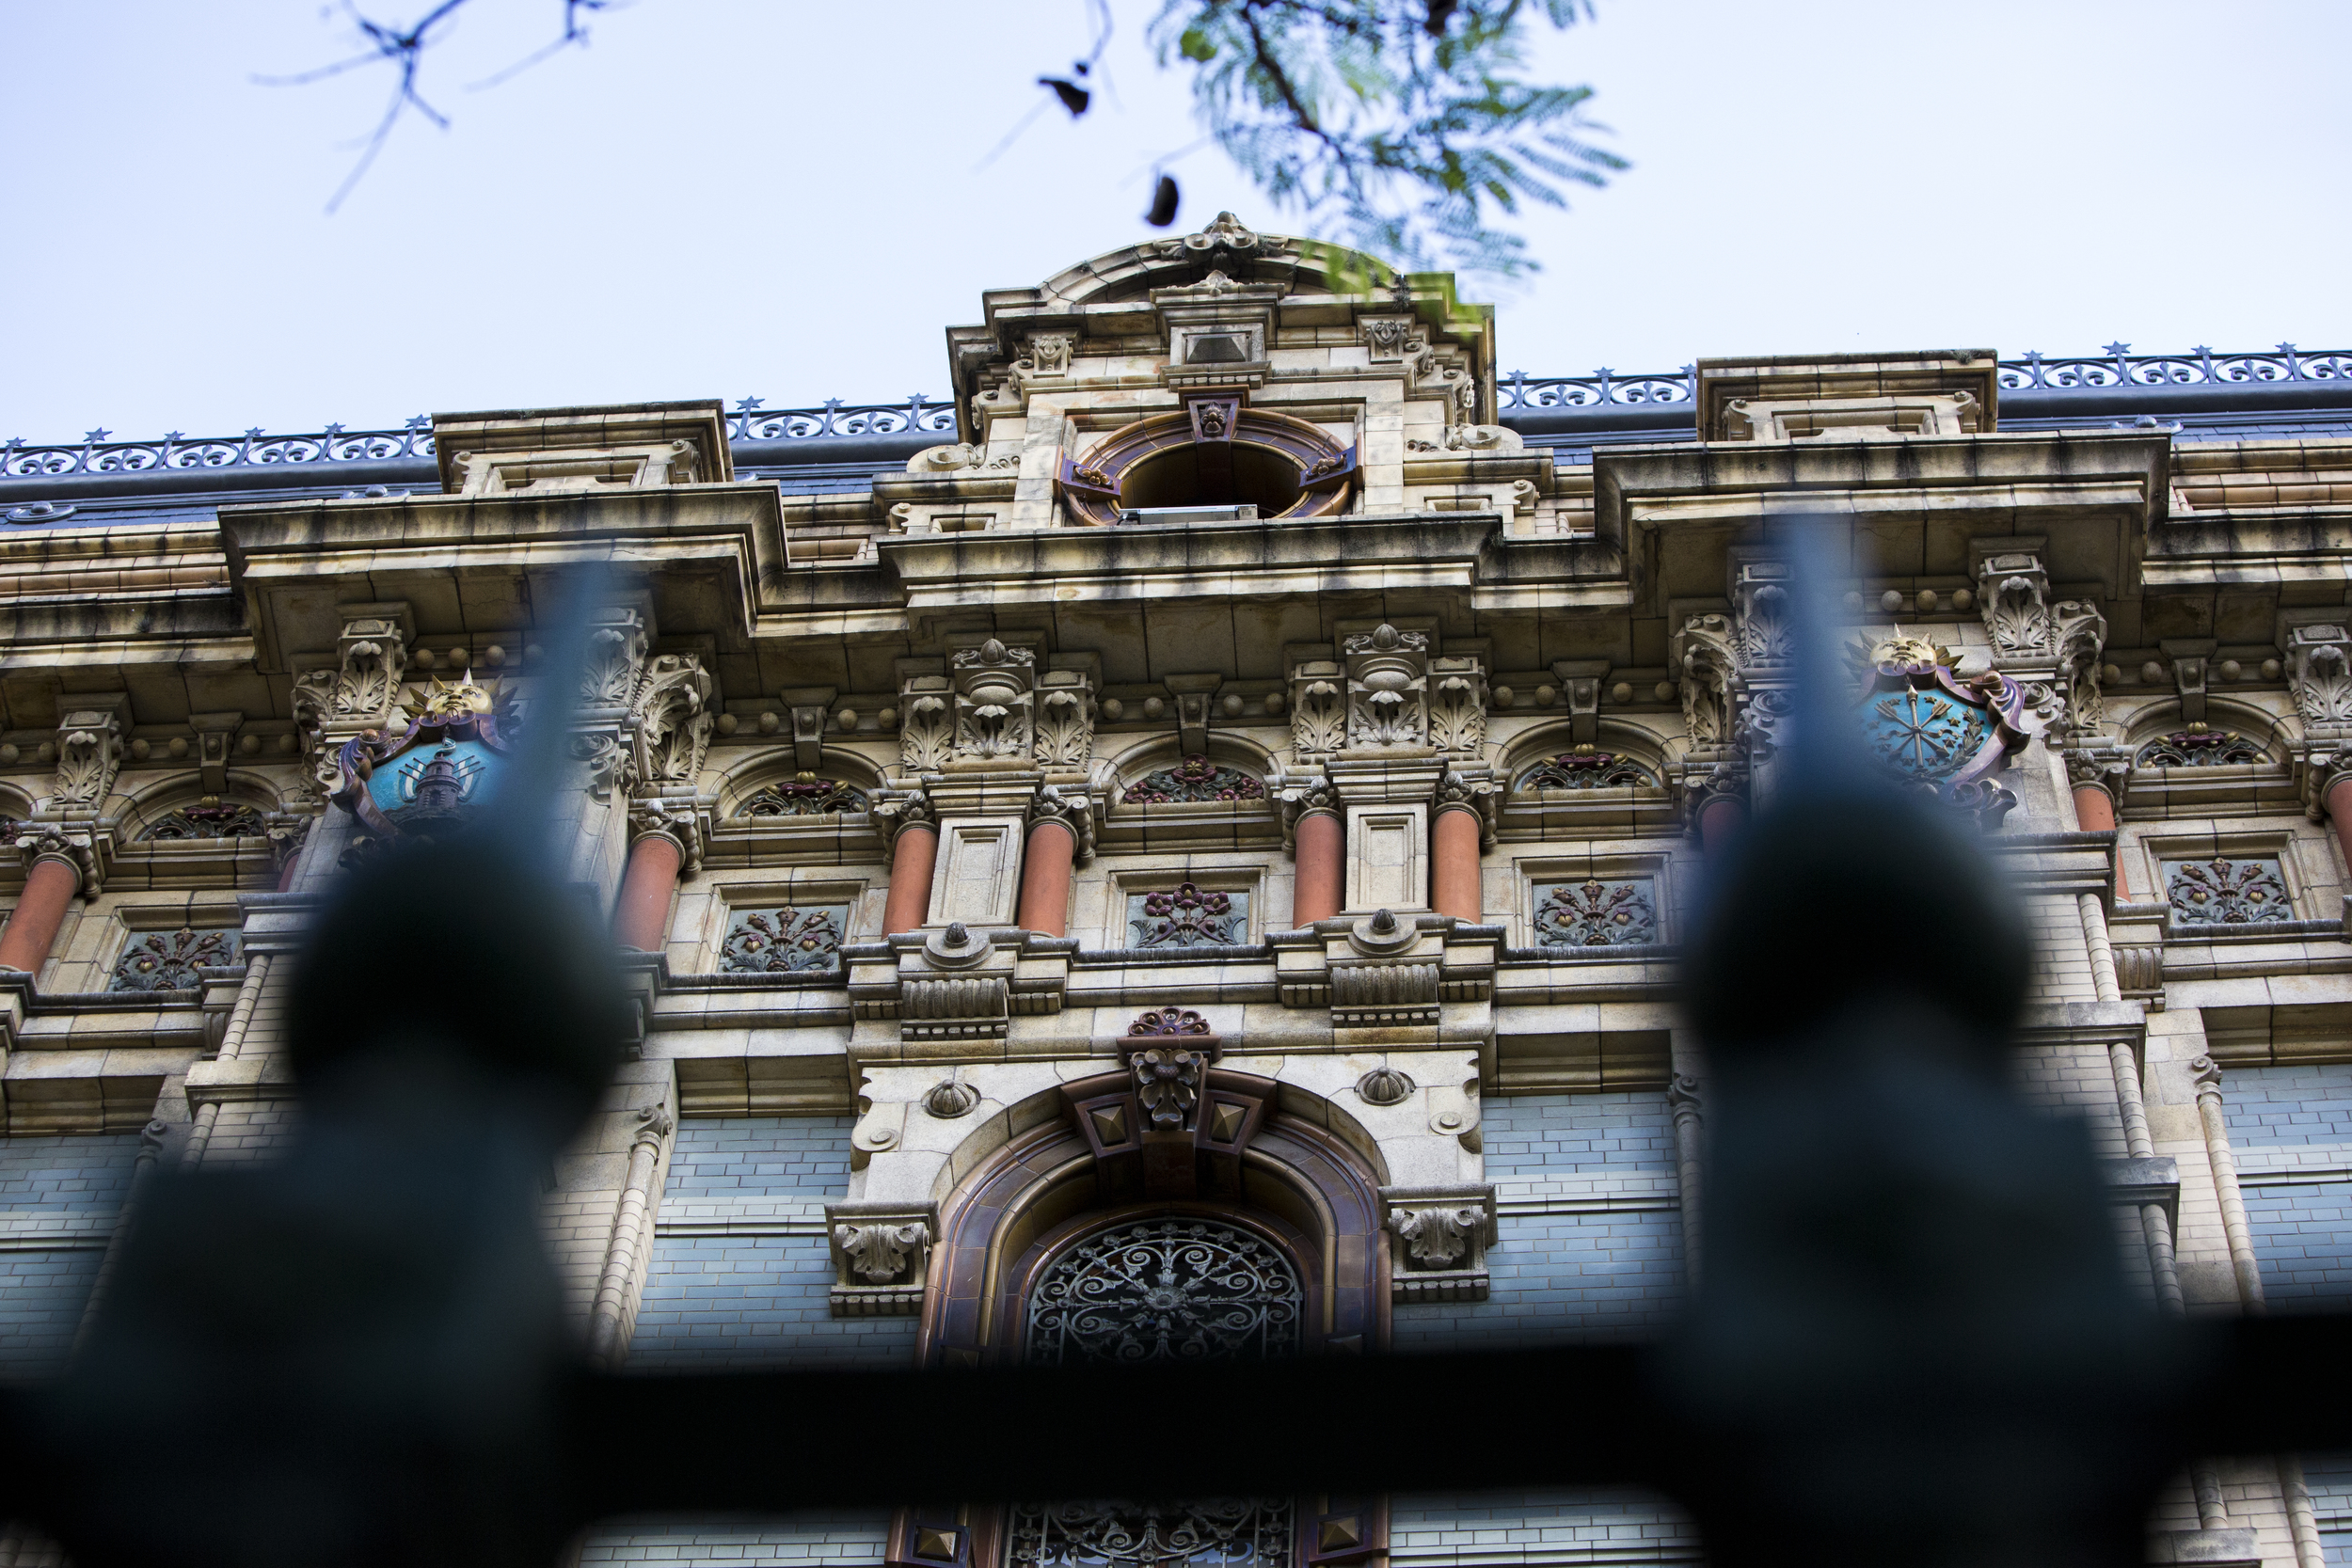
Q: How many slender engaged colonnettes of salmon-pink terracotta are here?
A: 10